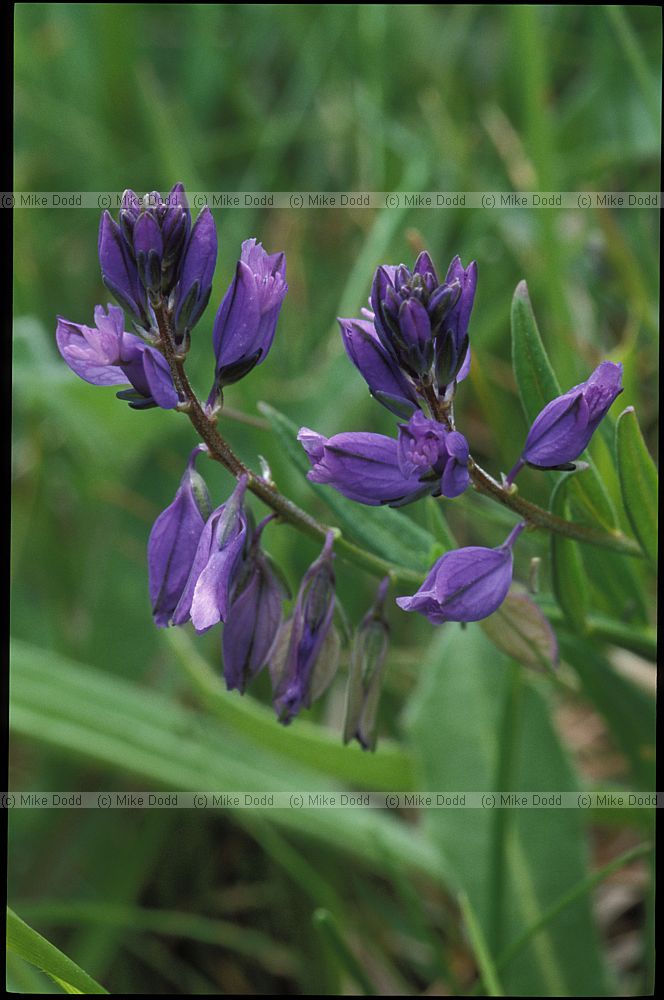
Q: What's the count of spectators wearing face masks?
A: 0